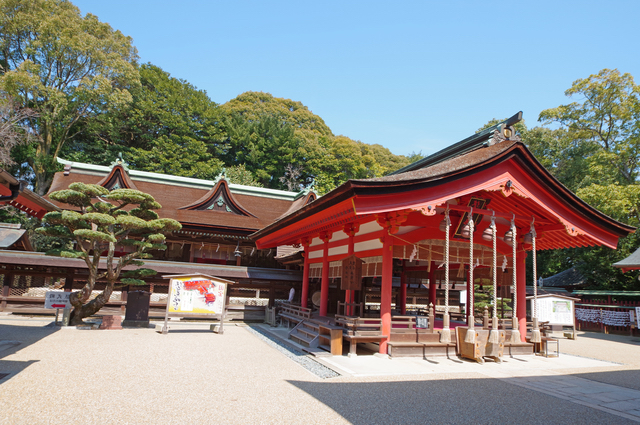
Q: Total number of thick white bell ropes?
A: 5